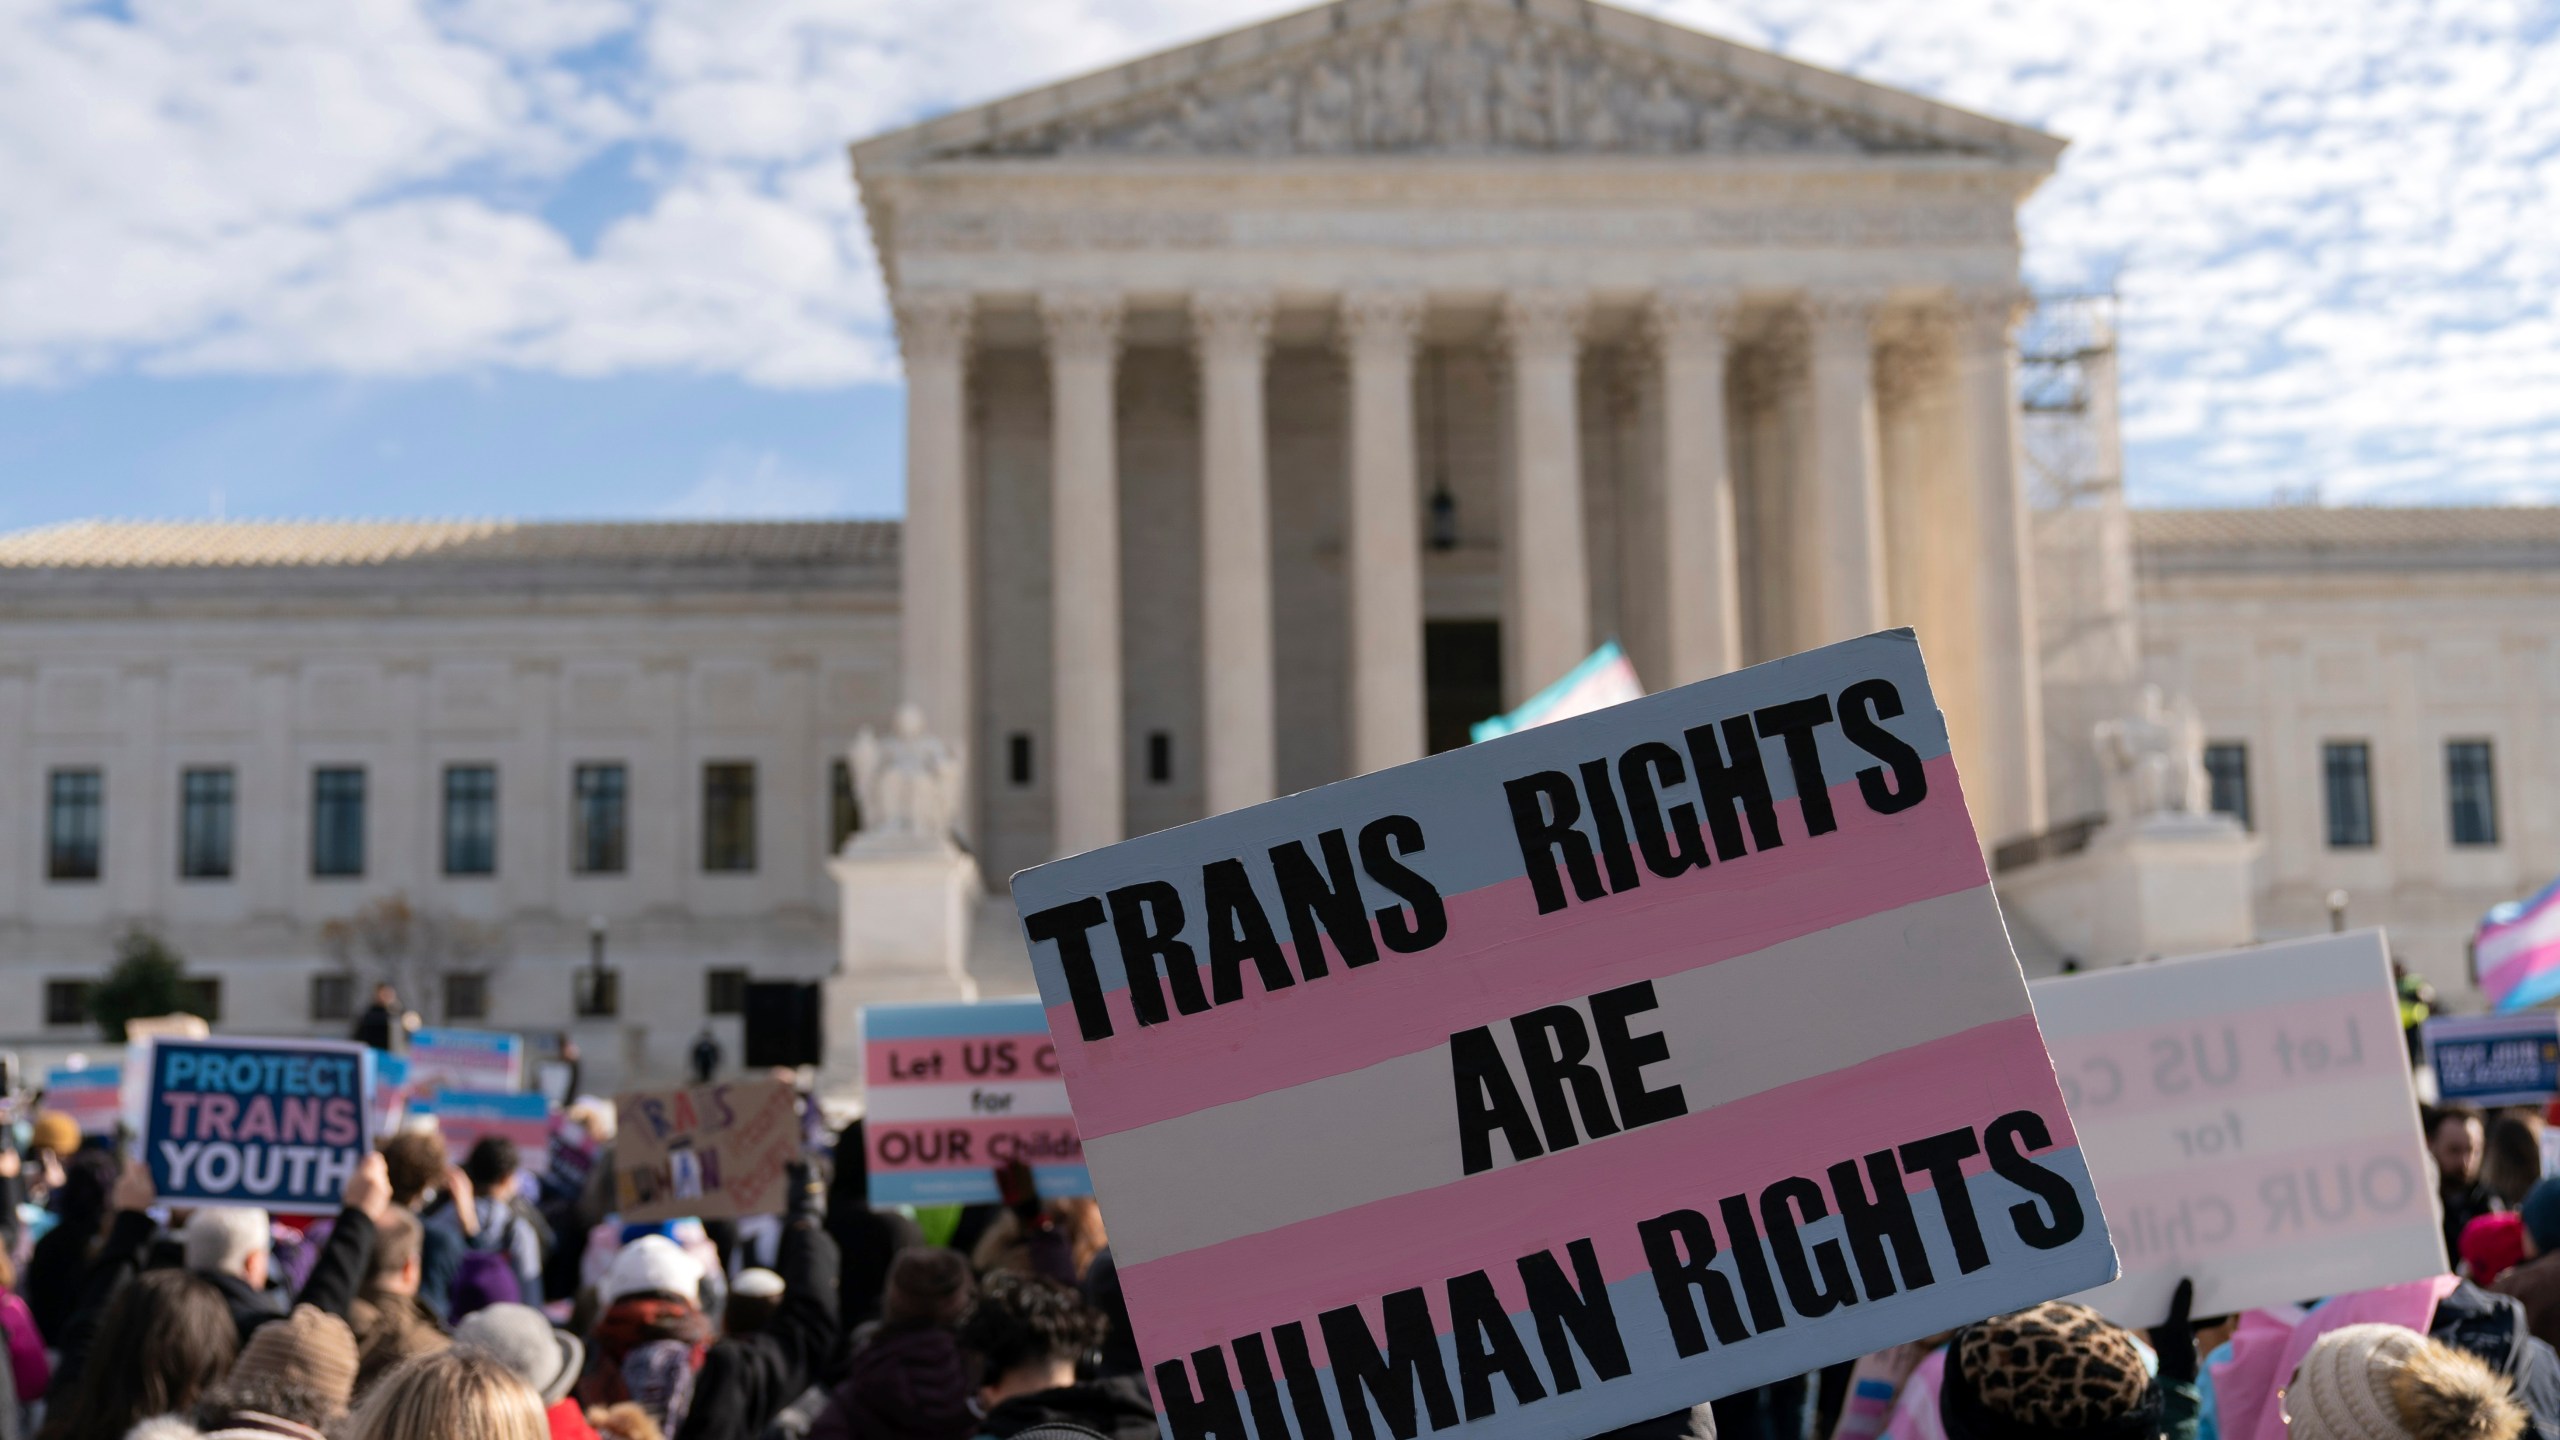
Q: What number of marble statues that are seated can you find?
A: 2